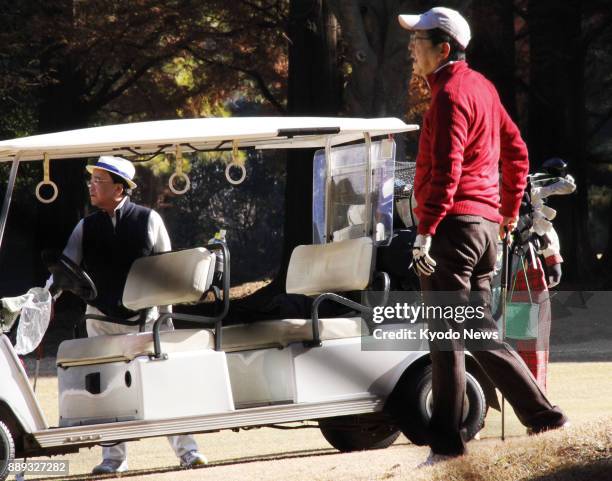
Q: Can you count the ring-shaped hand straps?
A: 3